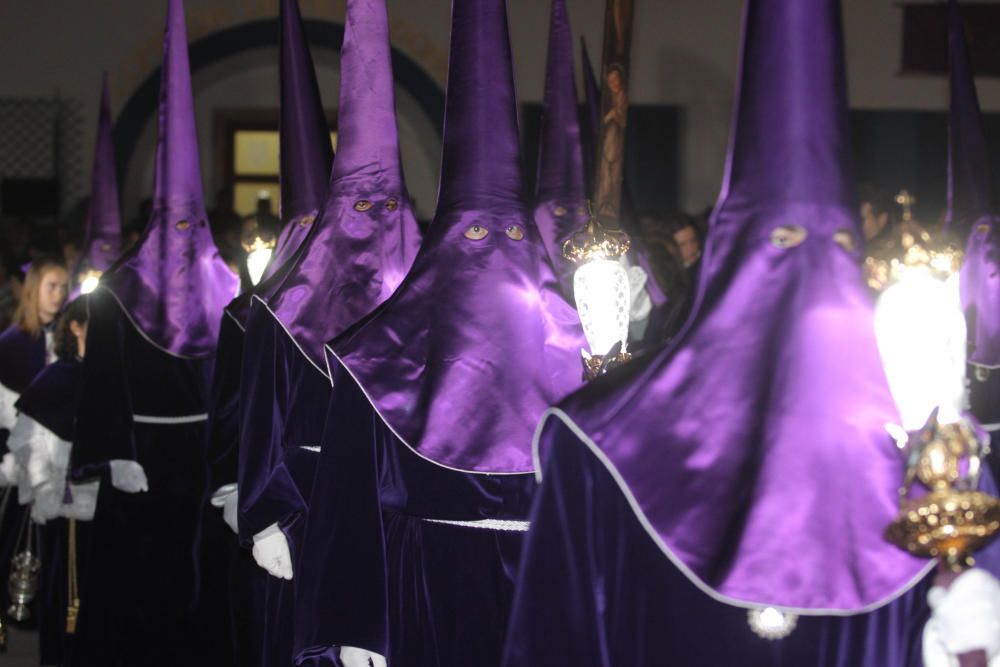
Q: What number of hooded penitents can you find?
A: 9